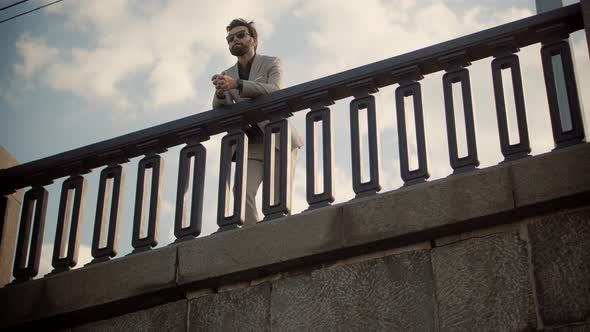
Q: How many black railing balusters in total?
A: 13